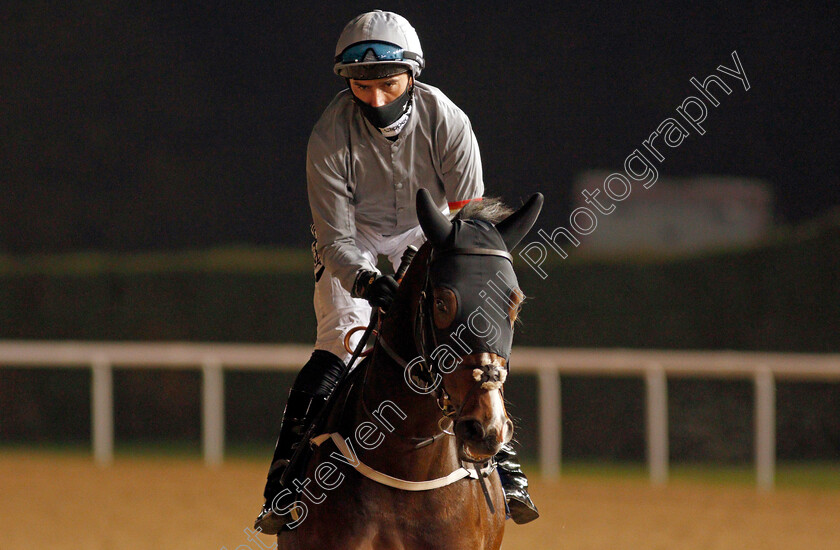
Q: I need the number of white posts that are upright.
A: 5